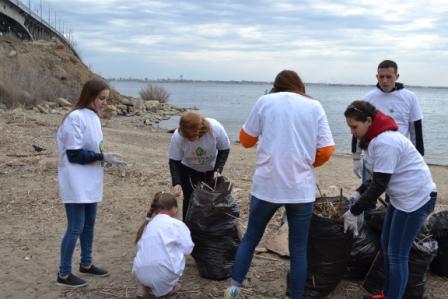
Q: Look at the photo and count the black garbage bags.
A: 5